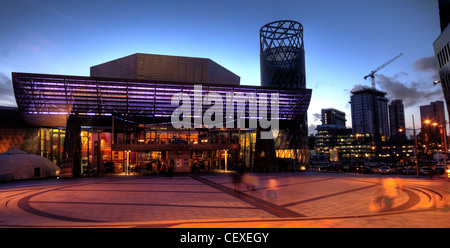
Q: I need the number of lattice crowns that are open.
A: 1